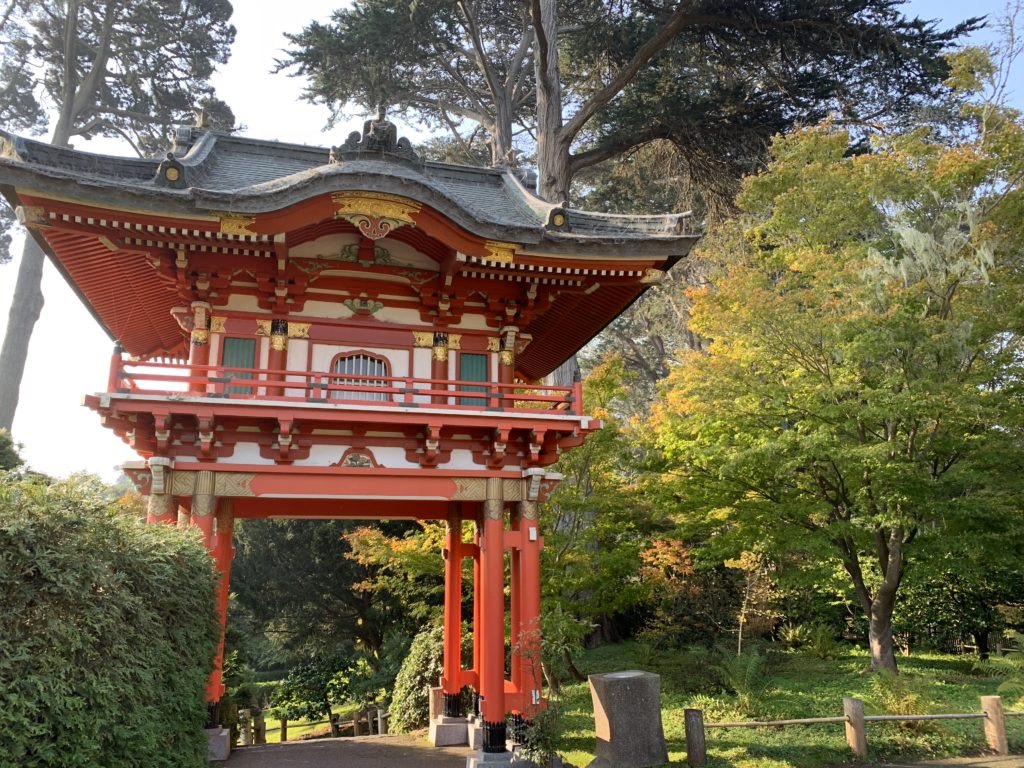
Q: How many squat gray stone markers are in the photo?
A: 1